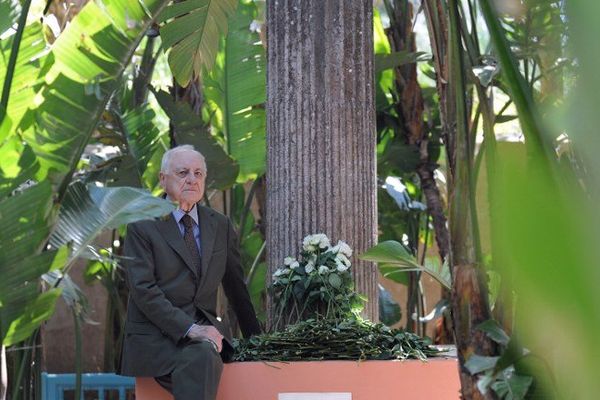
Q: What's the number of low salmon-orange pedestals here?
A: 1